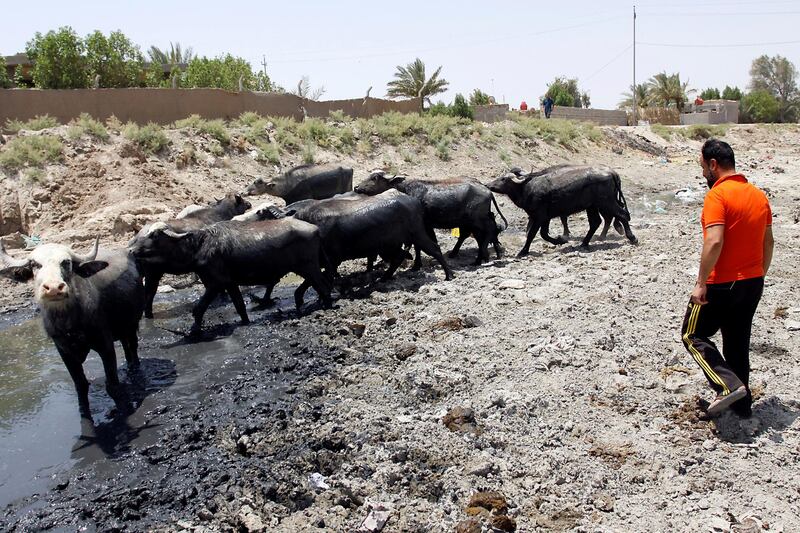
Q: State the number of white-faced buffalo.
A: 1